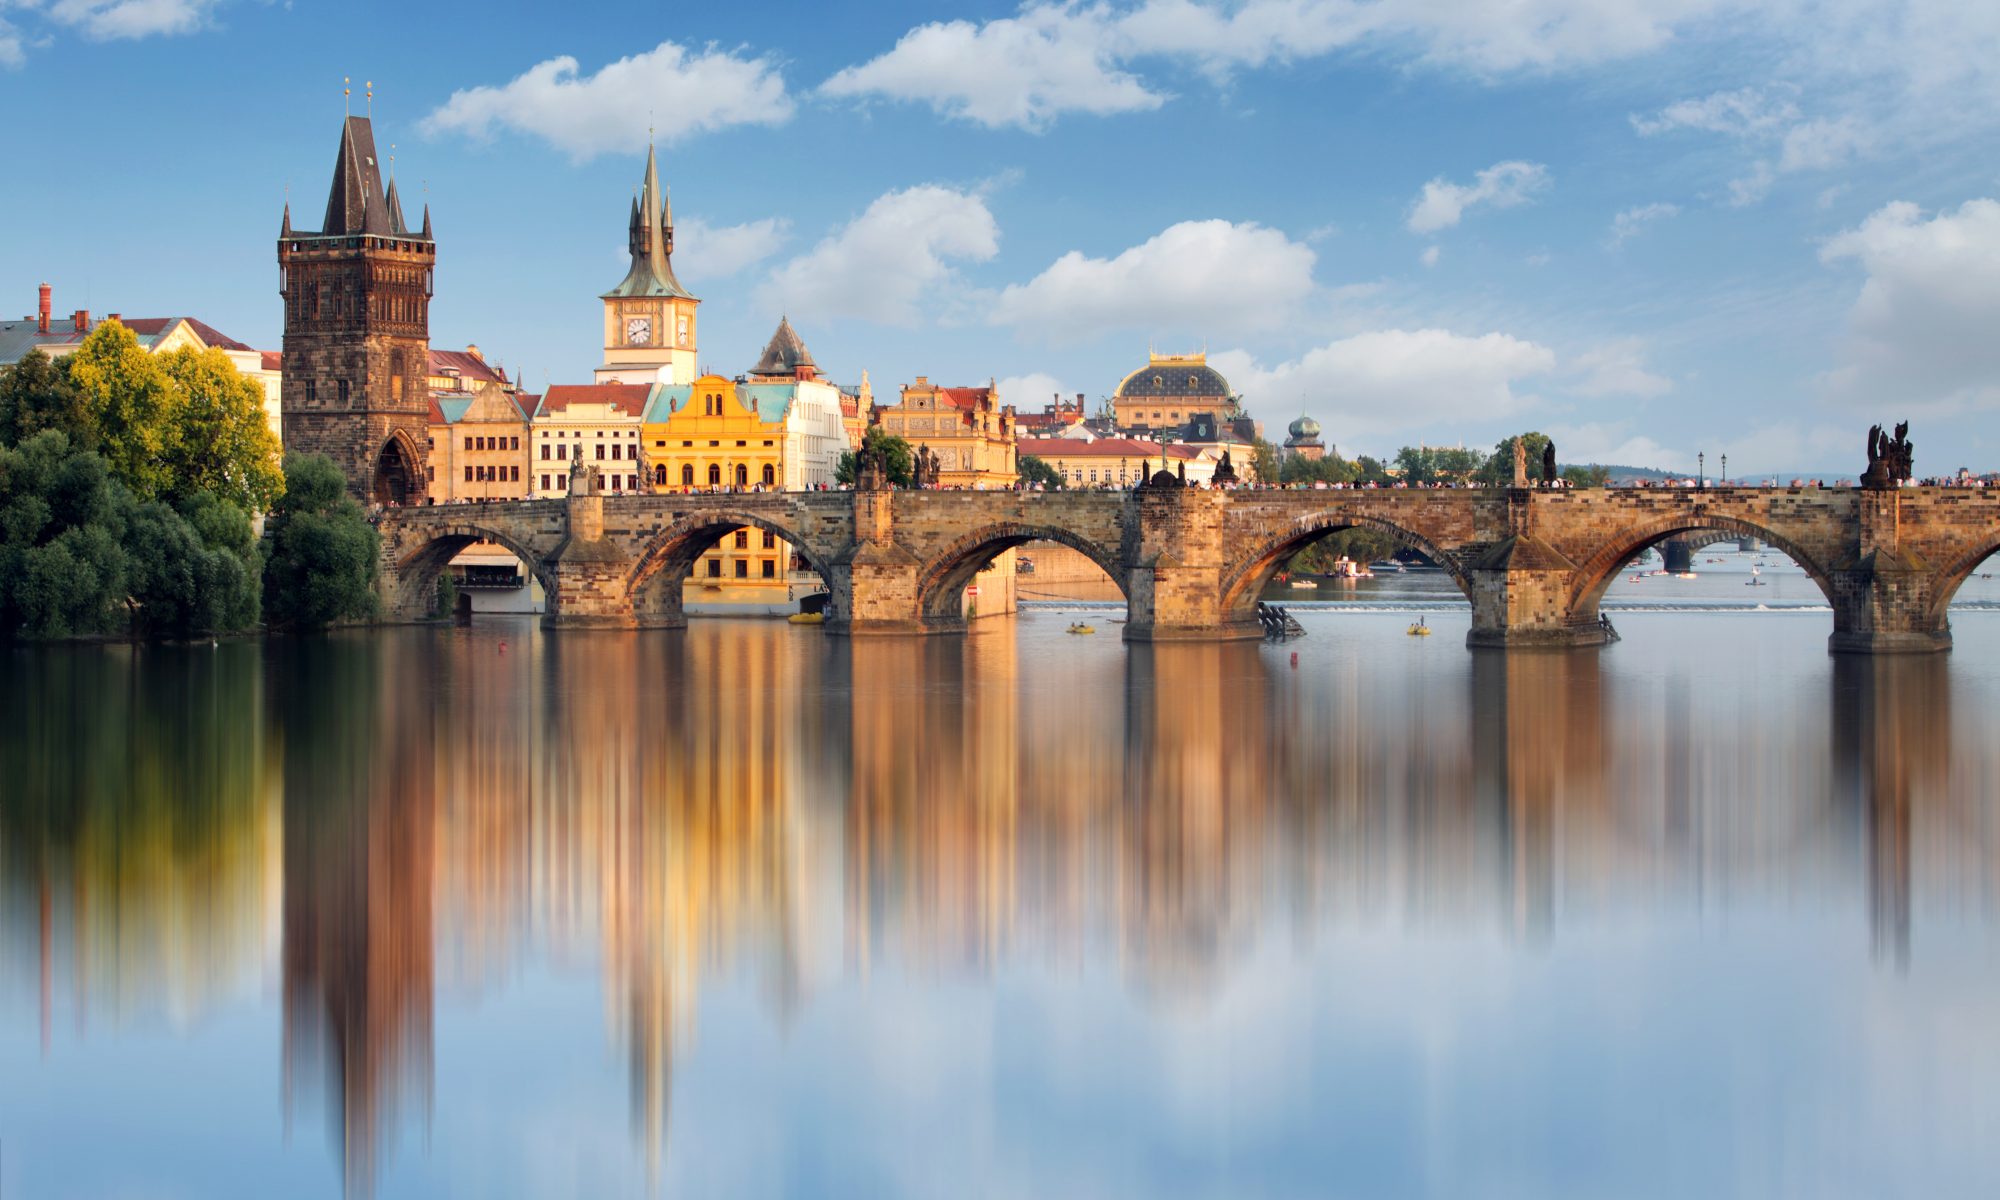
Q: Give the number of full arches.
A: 5